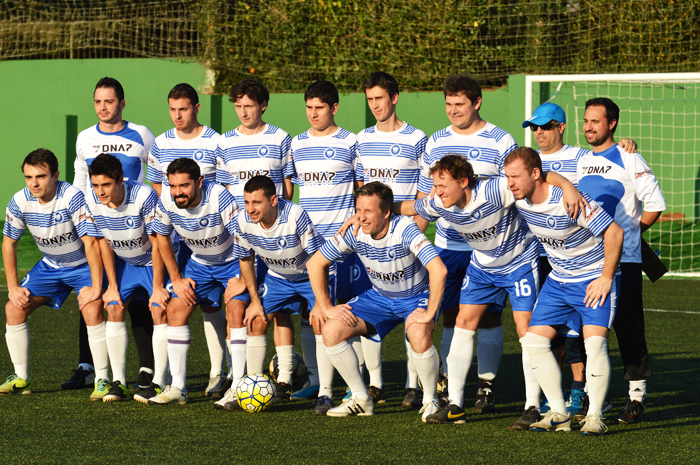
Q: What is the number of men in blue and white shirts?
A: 15